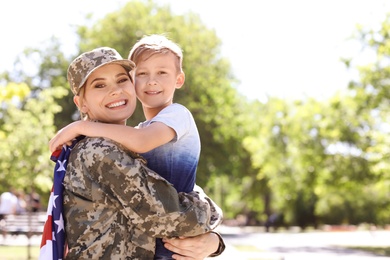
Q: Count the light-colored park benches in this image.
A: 1